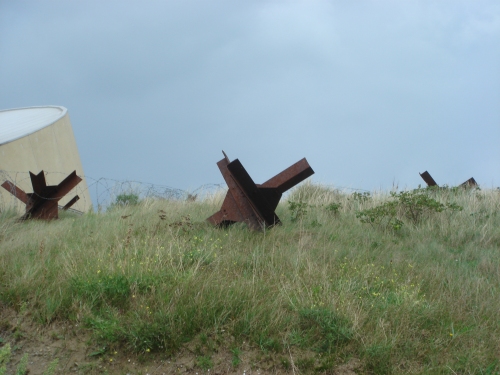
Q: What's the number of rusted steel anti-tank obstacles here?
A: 3